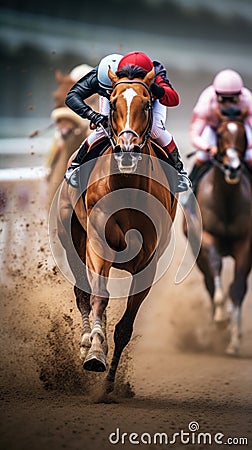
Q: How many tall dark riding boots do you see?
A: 2